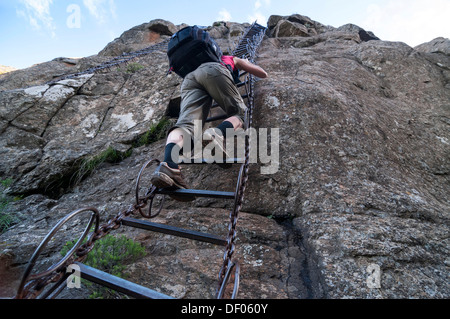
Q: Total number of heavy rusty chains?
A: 2